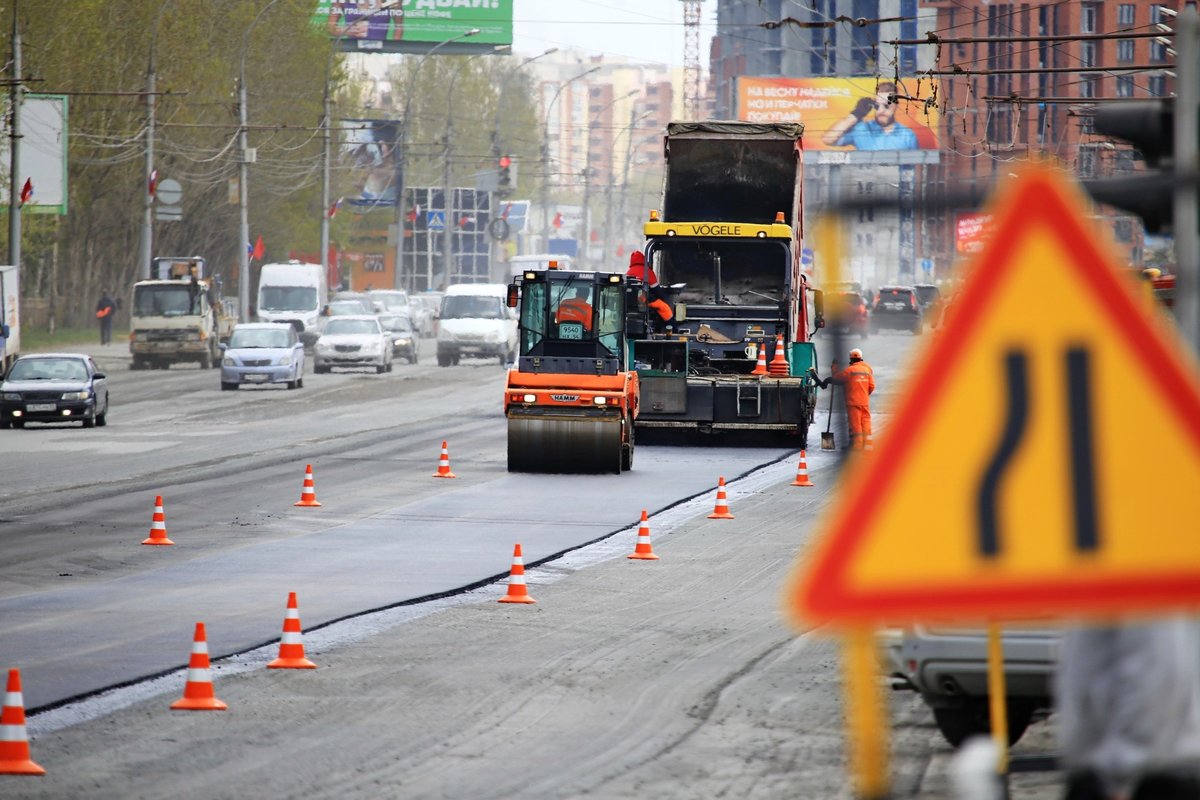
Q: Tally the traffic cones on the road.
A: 10